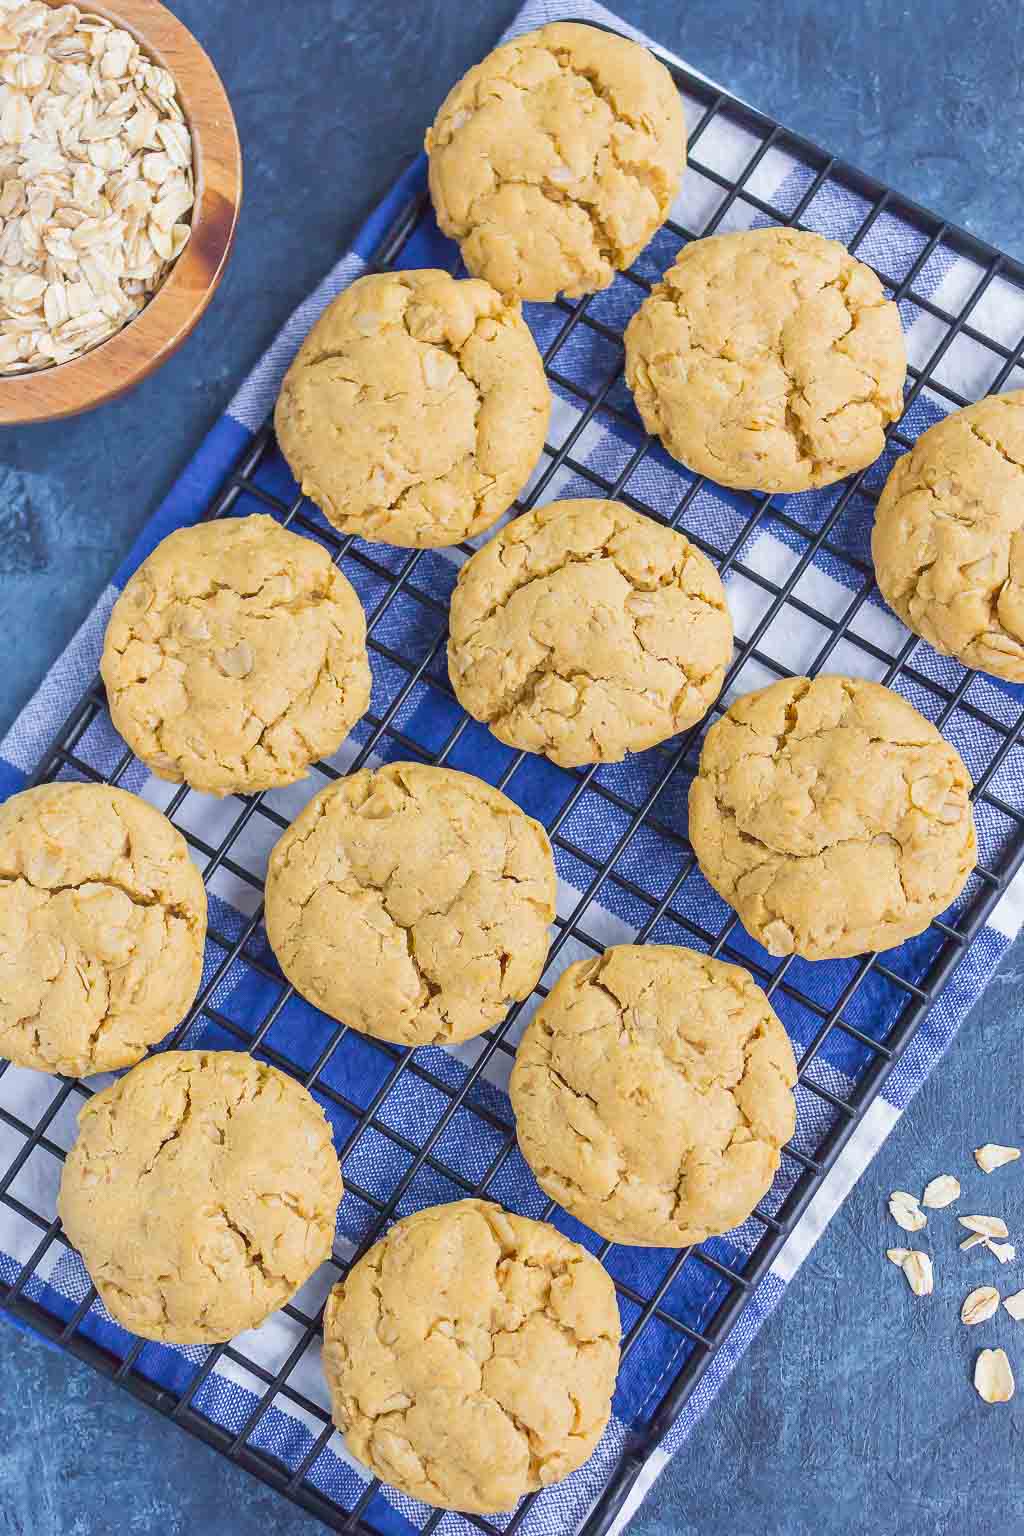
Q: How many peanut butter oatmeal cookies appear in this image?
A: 12